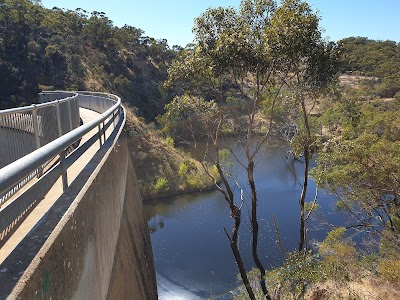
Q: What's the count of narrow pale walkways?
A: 1